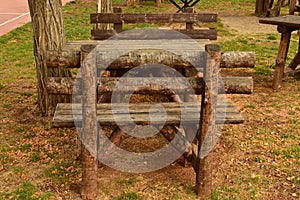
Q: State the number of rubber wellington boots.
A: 0